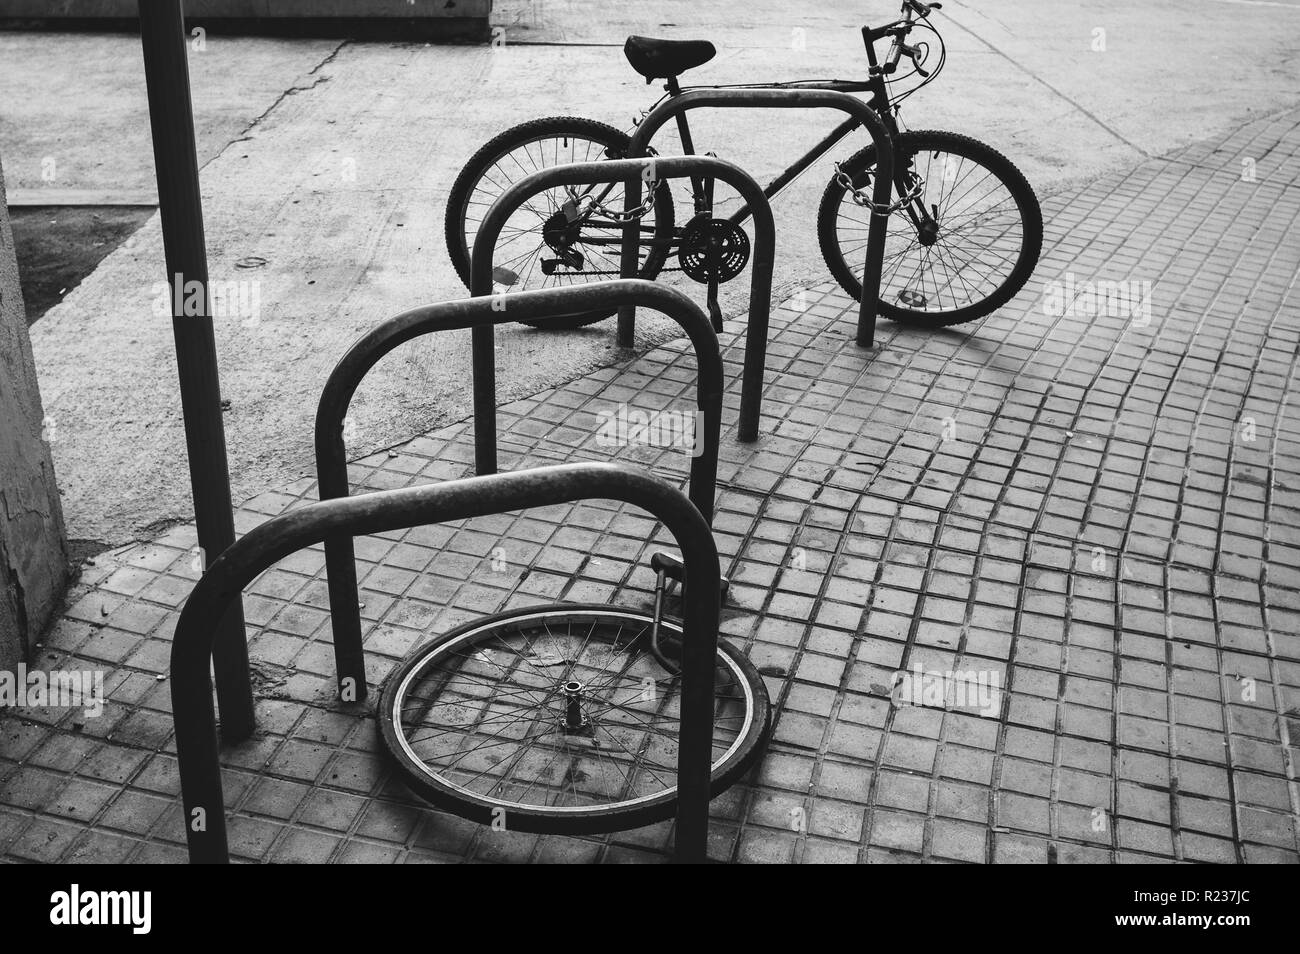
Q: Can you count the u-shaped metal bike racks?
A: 4